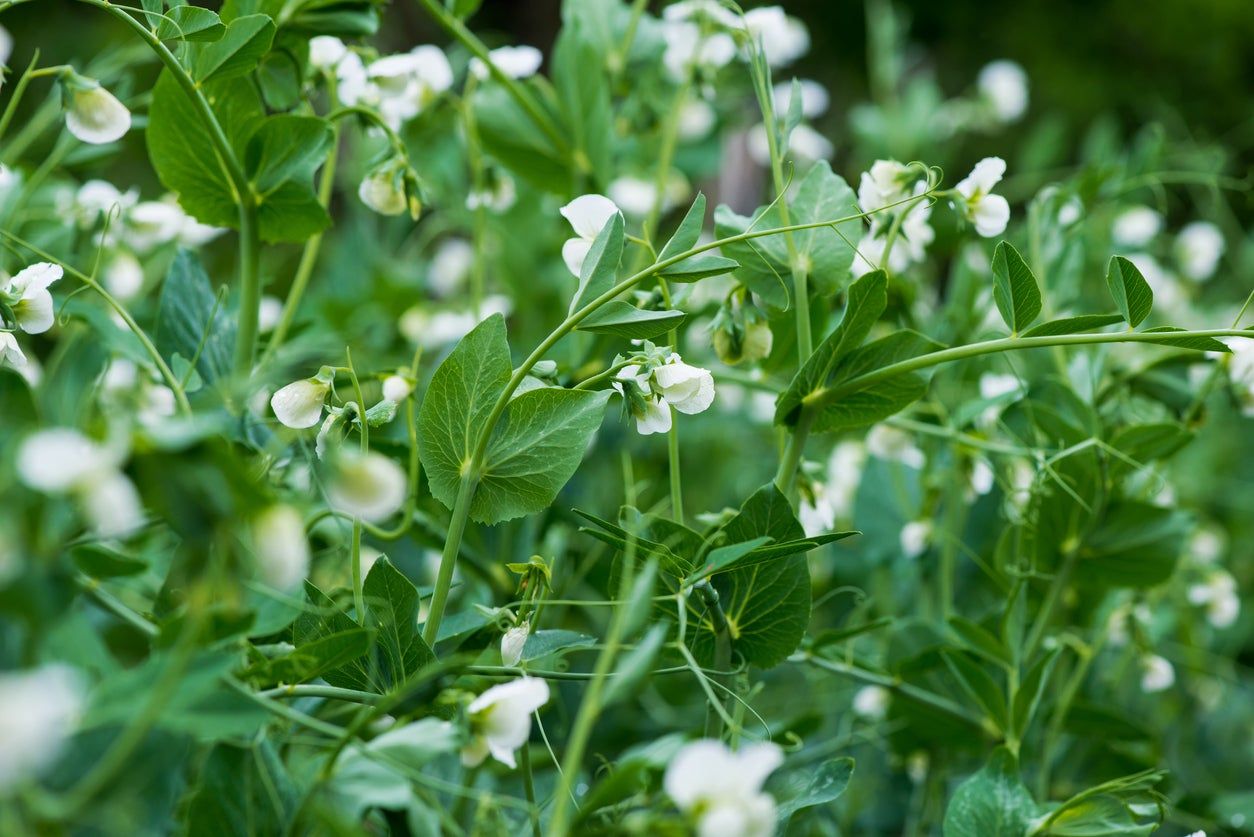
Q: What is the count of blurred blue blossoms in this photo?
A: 0